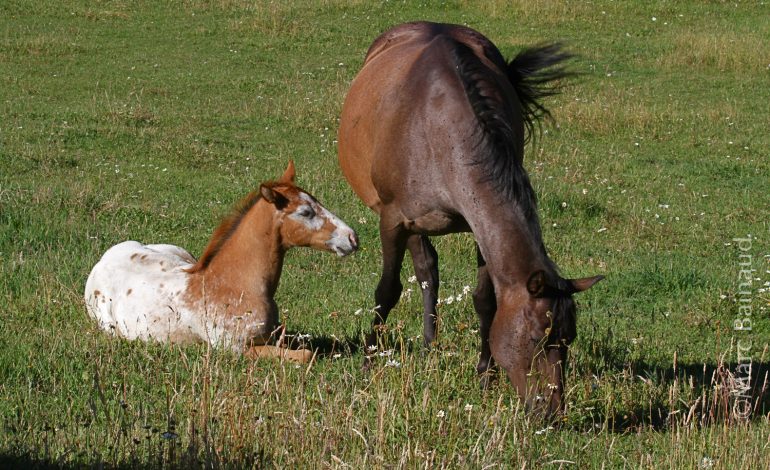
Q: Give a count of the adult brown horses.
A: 1